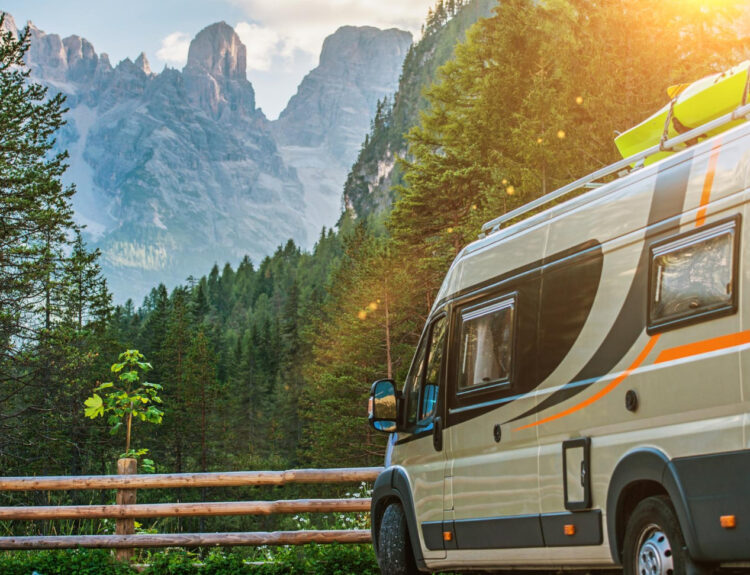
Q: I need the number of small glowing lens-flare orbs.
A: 10